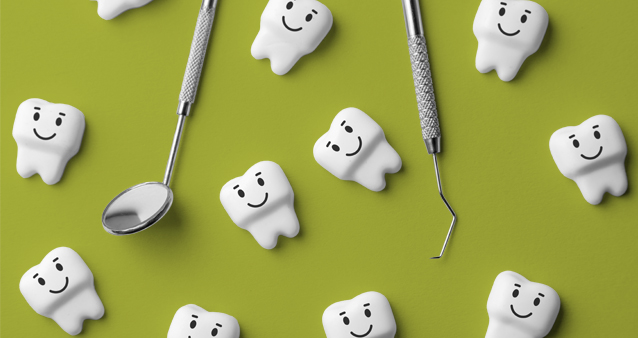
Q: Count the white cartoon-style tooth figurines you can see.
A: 11